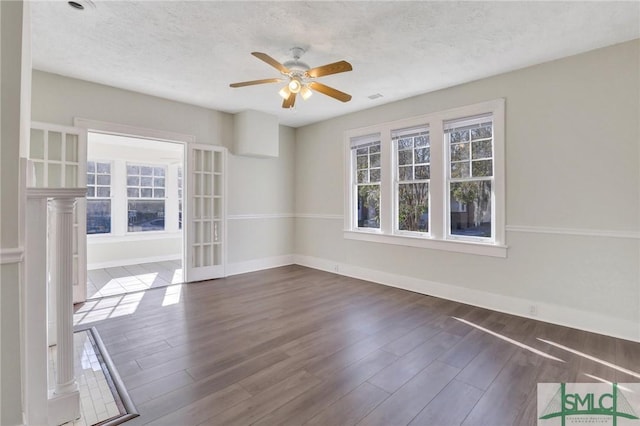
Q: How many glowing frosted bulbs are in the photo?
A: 3